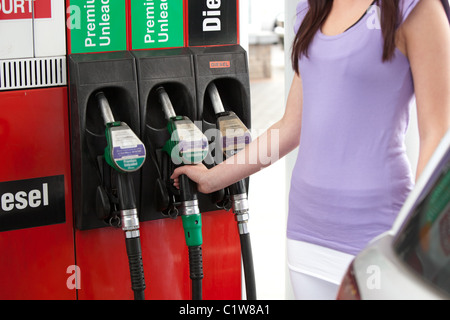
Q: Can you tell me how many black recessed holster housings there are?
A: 3